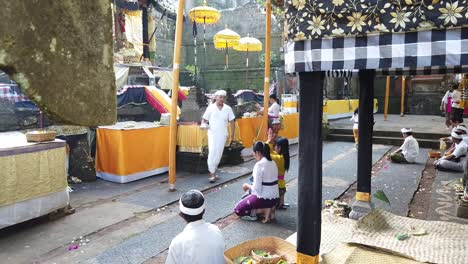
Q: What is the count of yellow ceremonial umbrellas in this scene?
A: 3